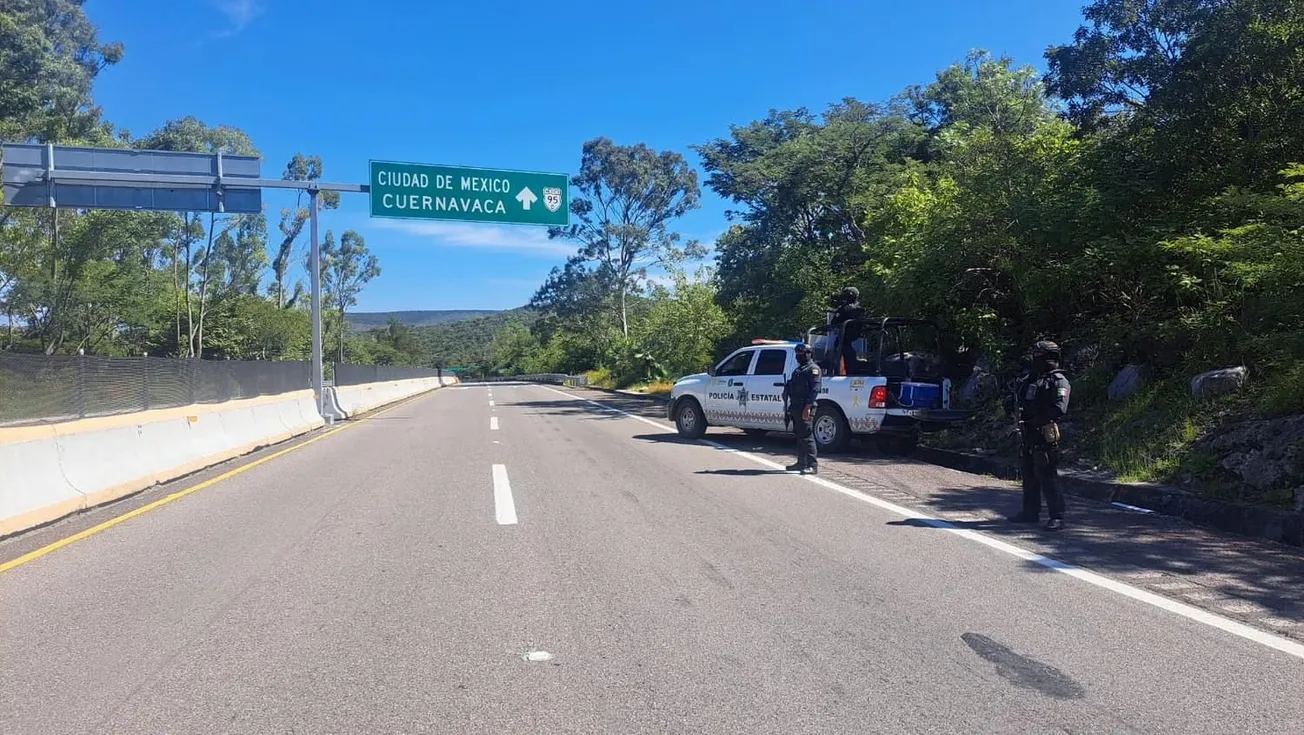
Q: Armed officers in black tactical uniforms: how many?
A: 3